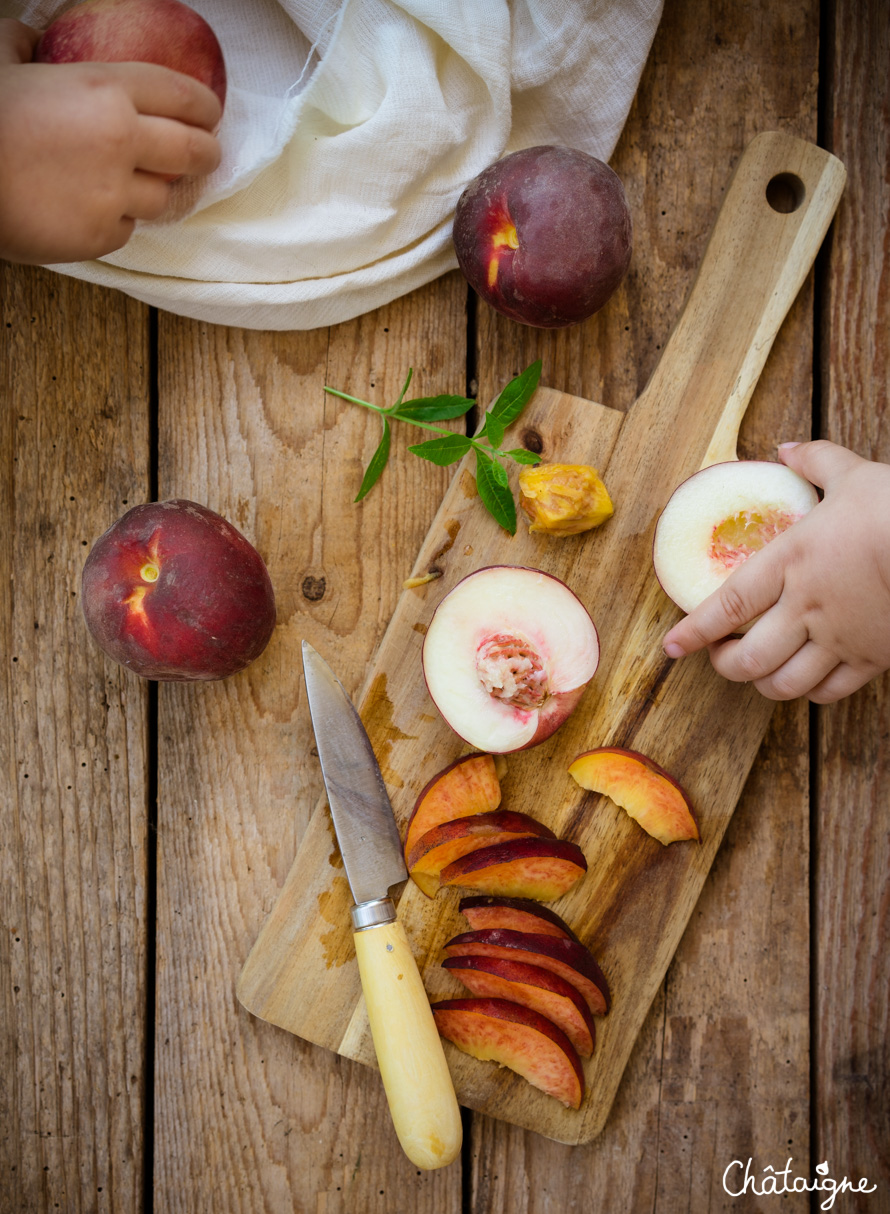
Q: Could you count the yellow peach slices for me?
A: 8